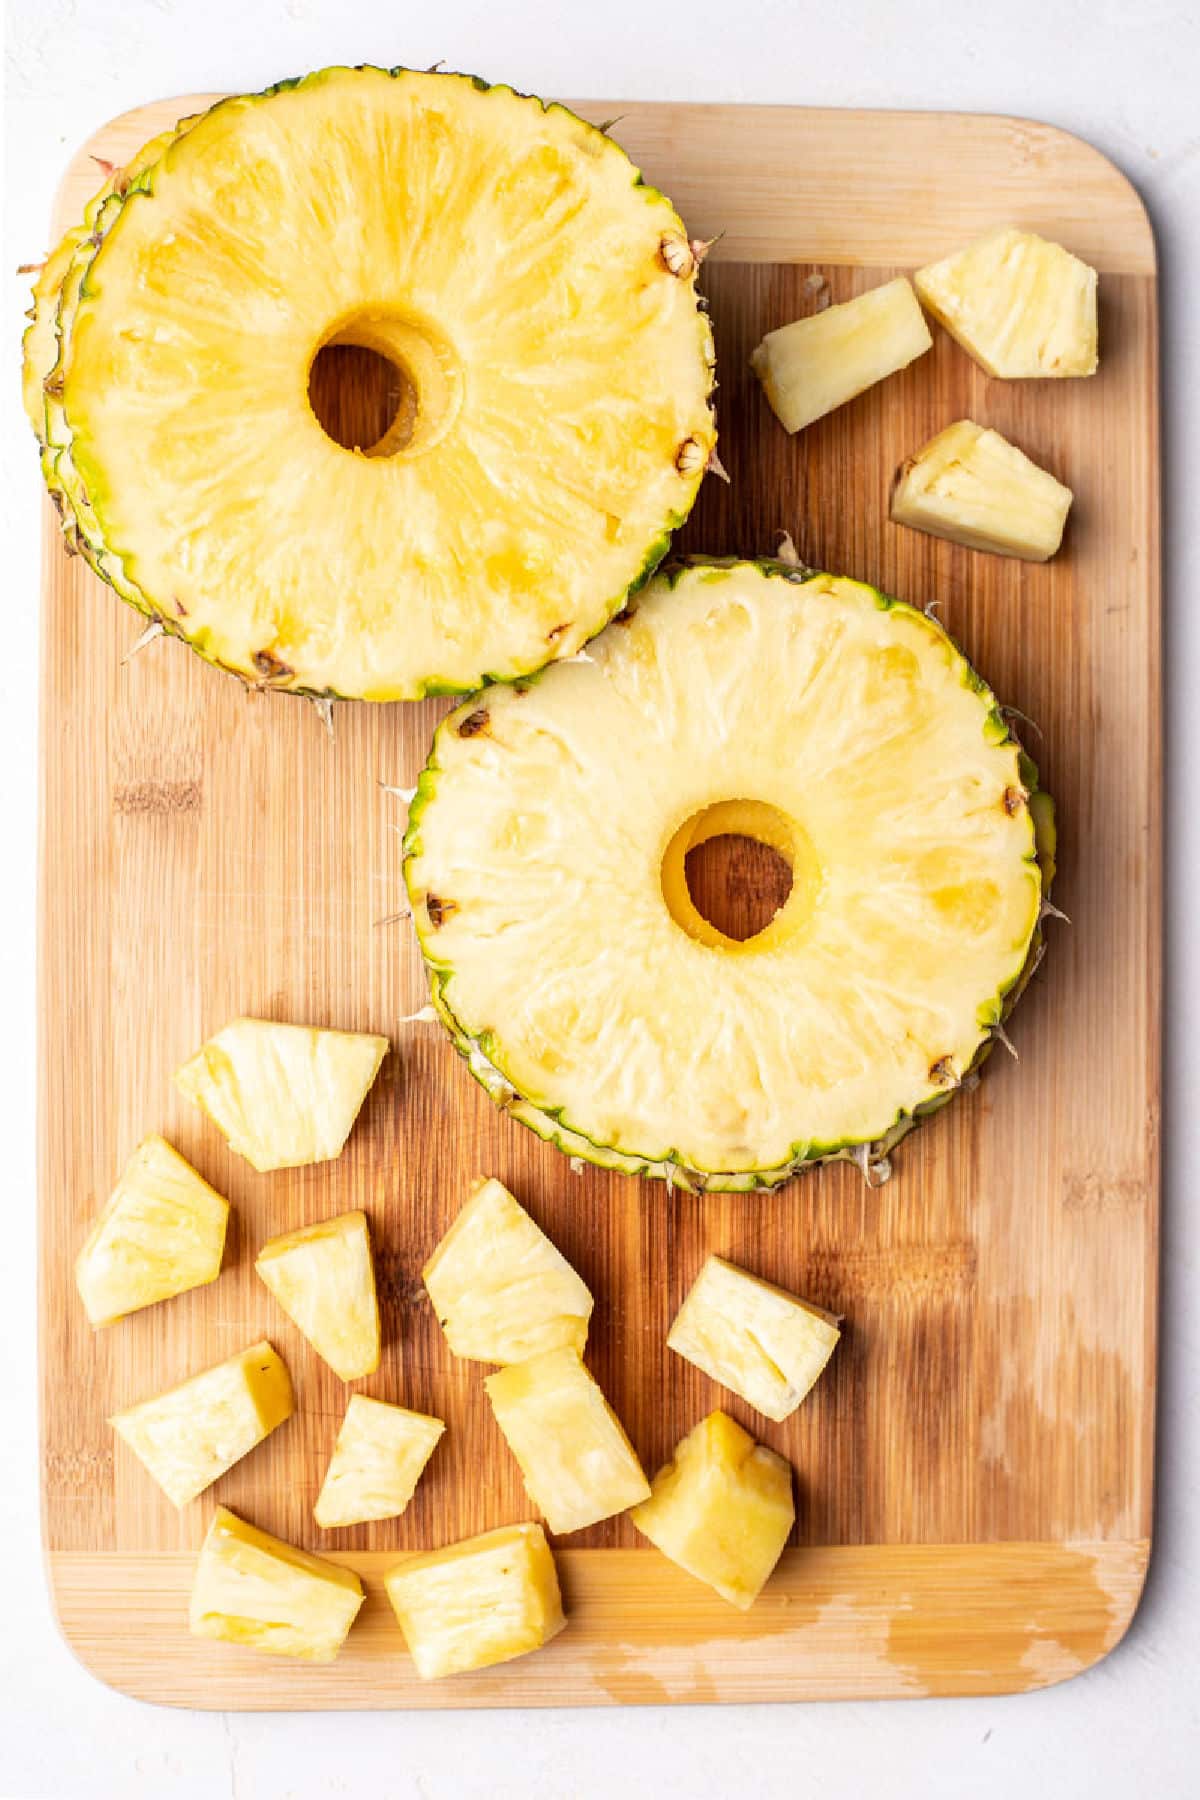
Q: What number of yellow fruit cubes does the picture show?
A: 14